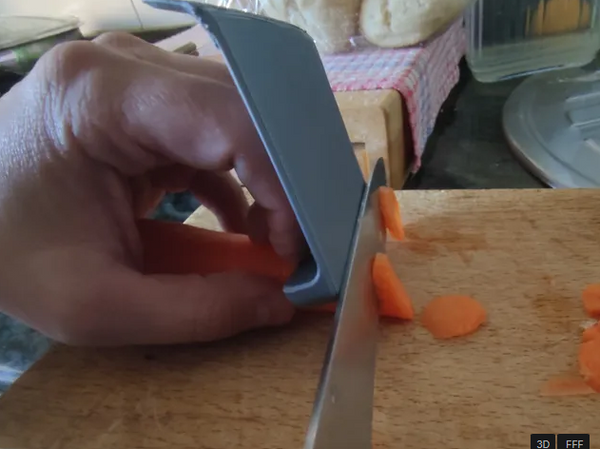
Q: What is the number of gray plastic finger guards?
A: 1